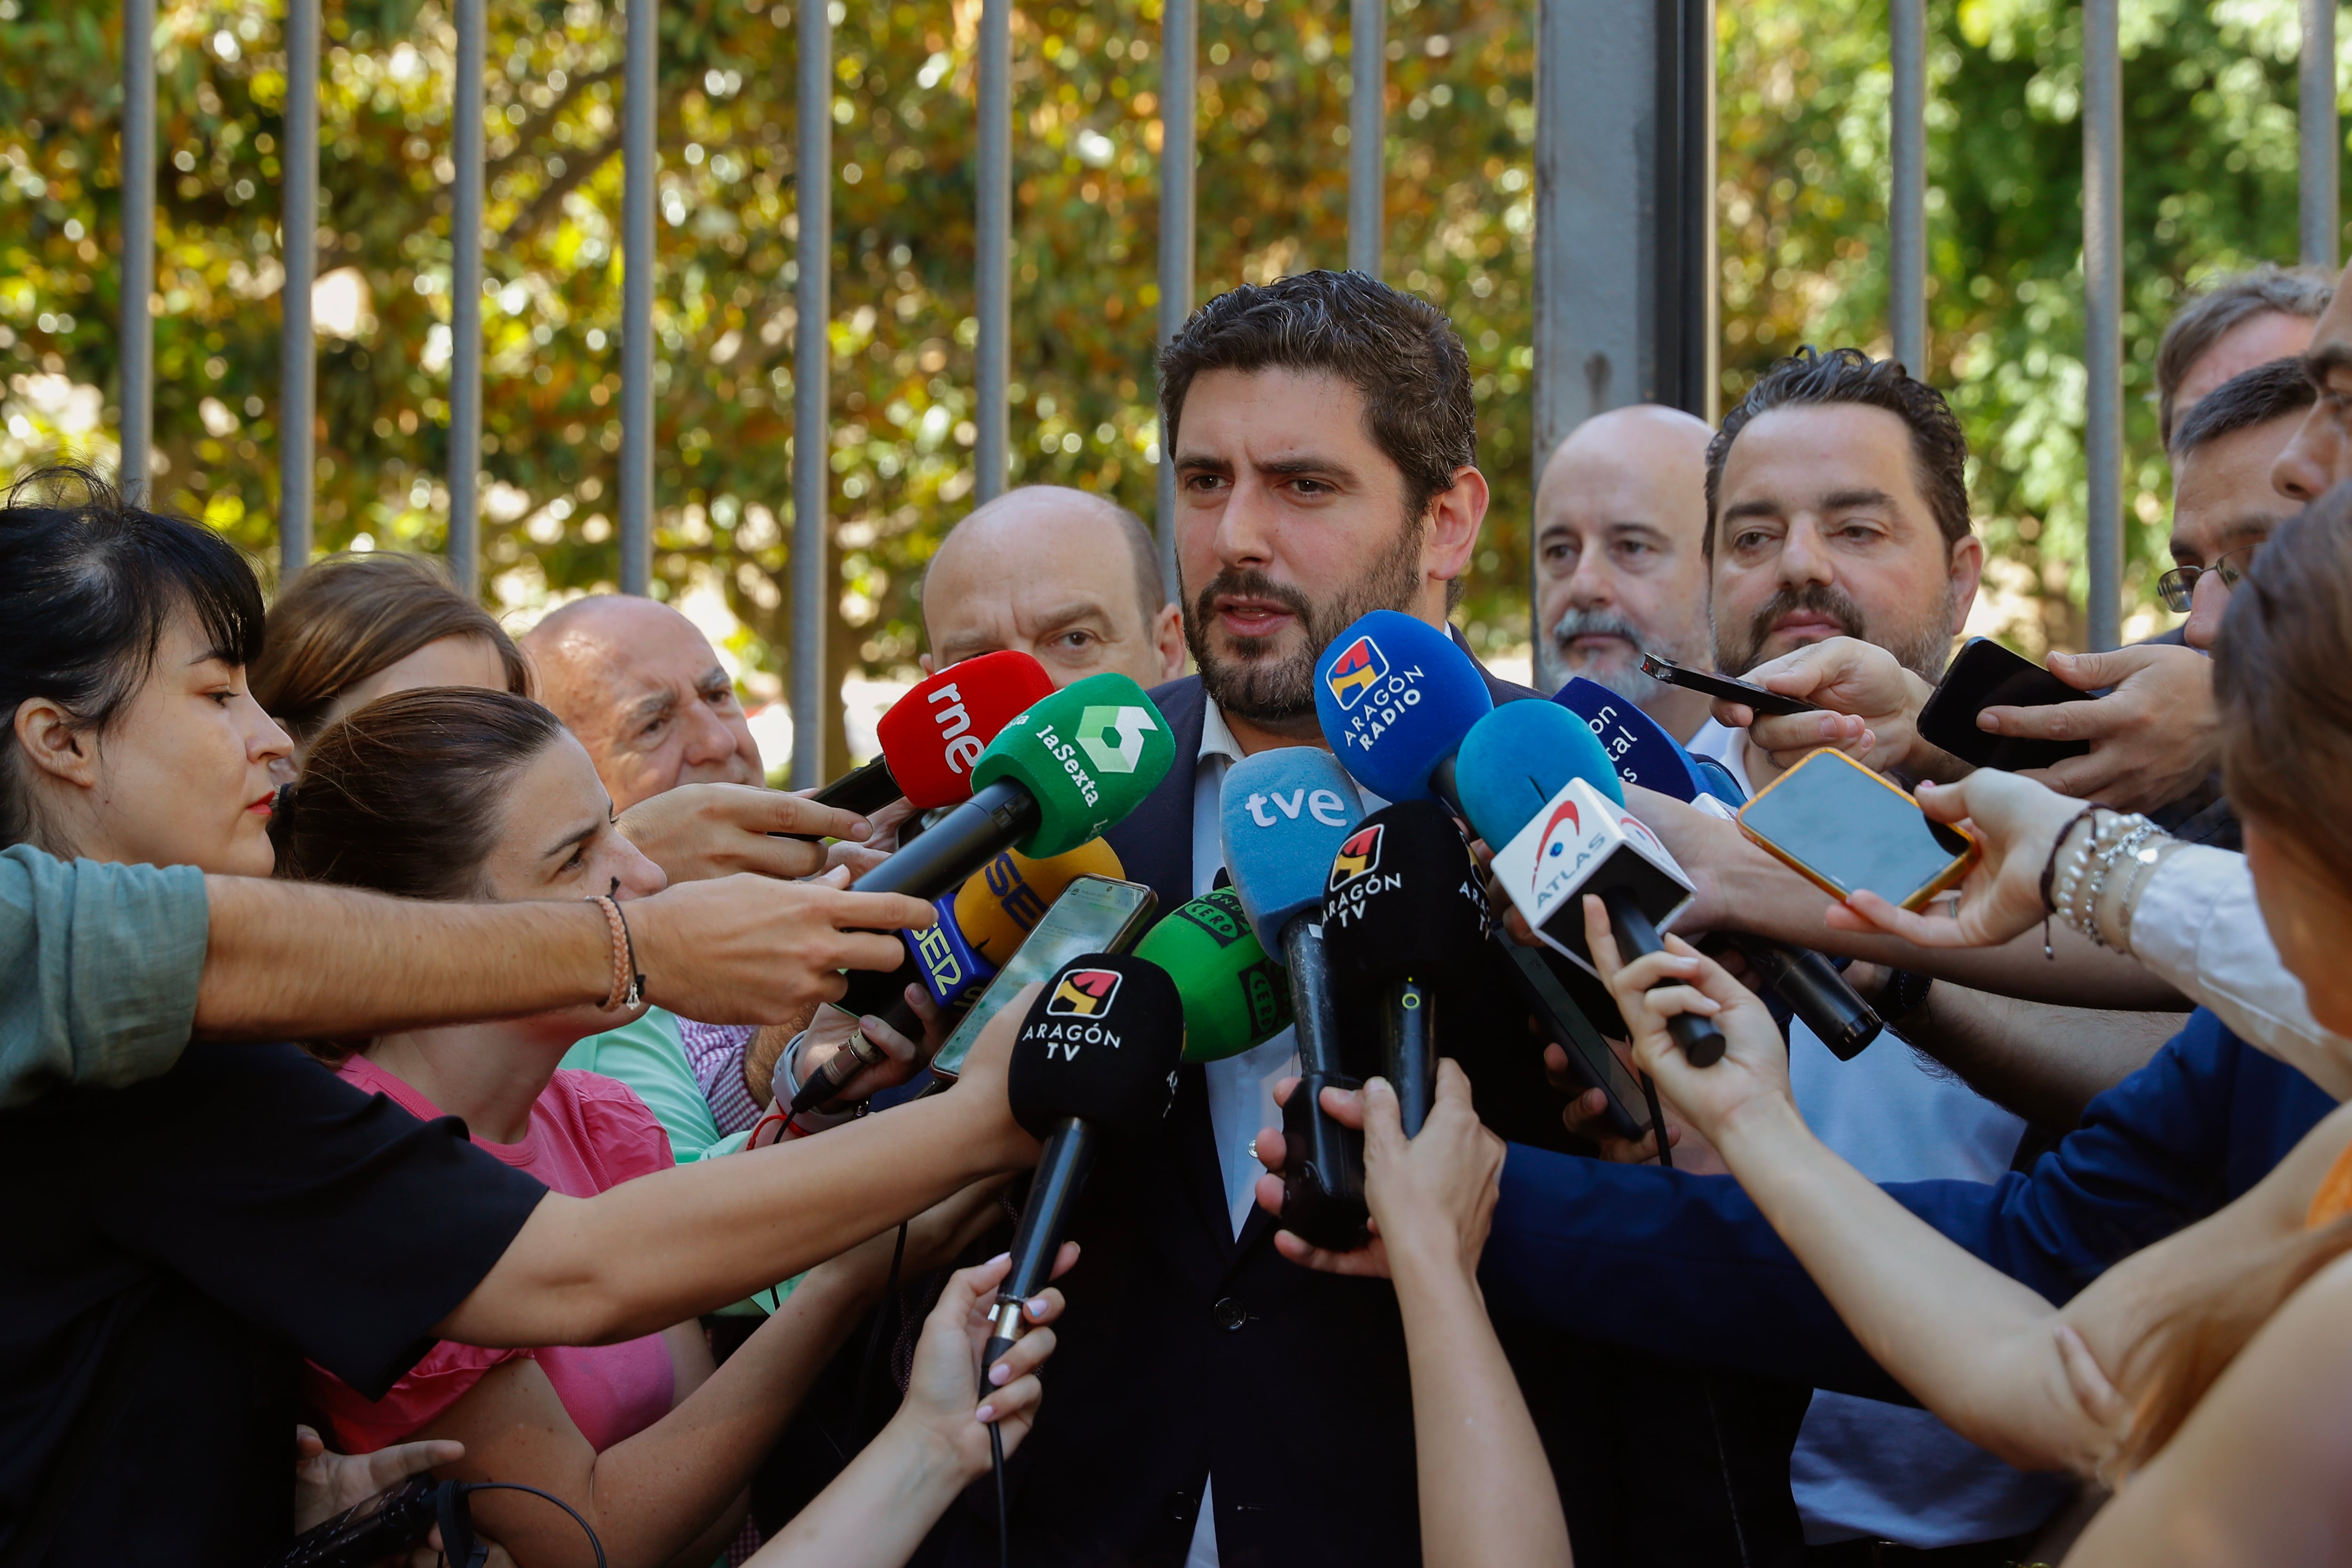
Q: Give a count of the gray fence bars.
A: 11